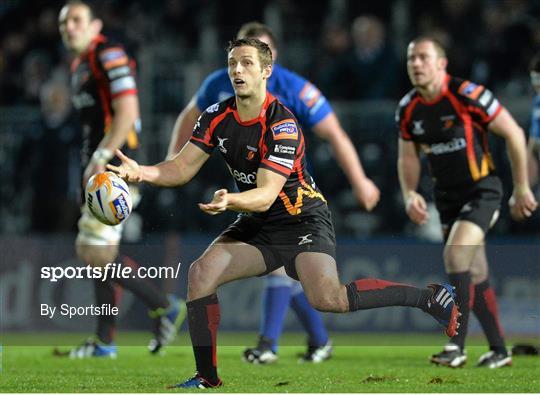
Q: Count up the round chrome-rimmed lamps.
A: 0